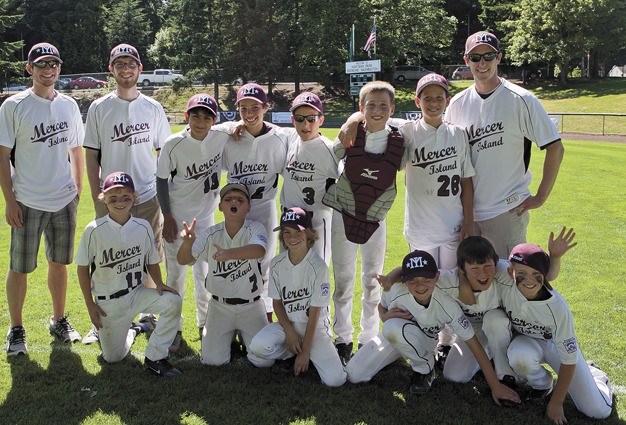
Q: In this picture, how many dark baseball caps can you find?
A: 12